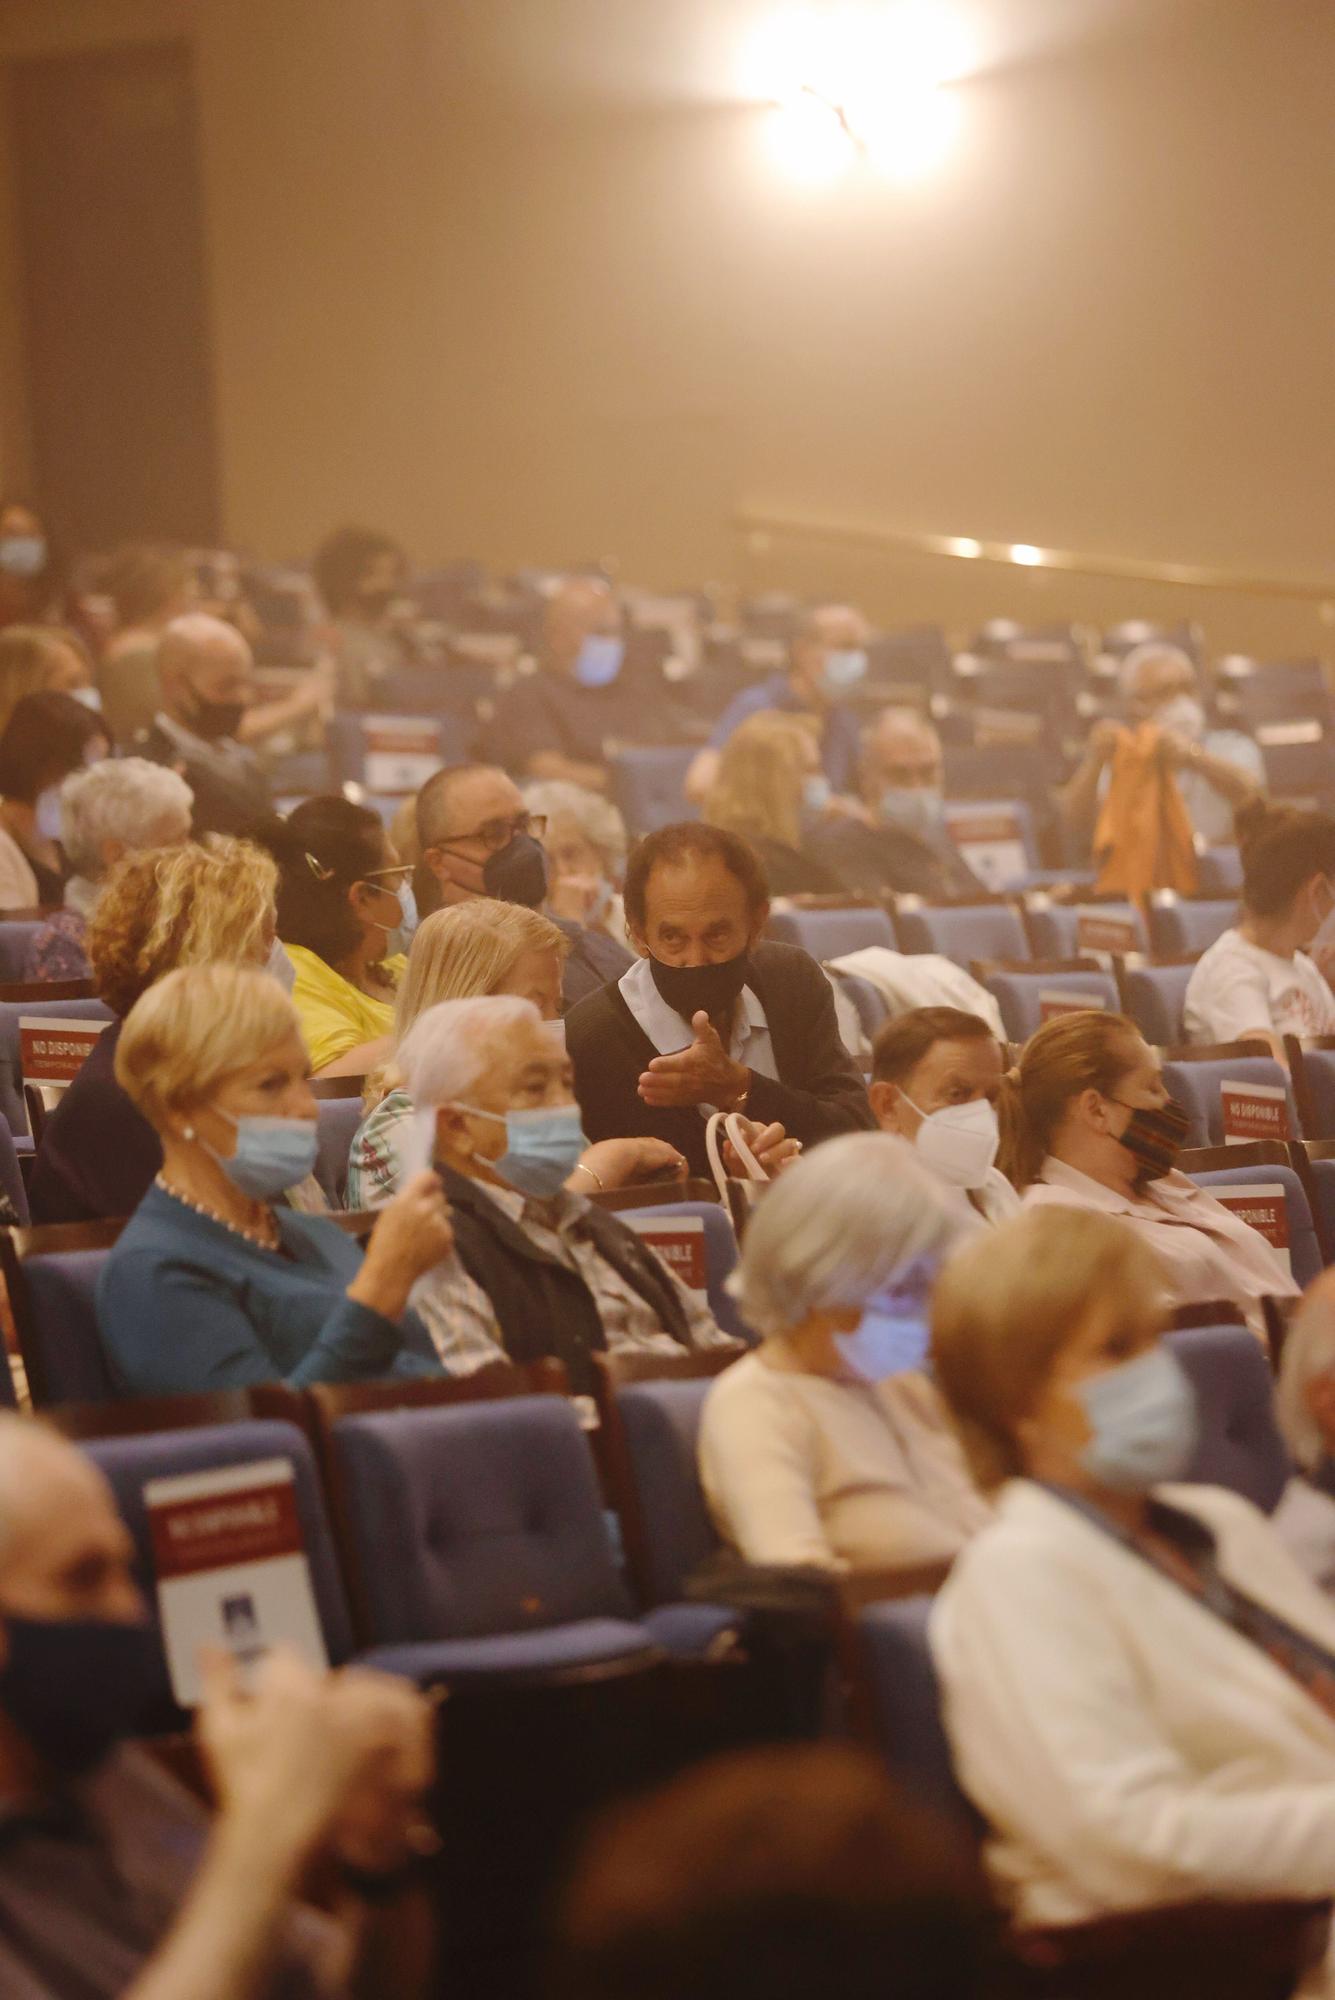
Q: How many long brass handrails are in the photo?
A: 1